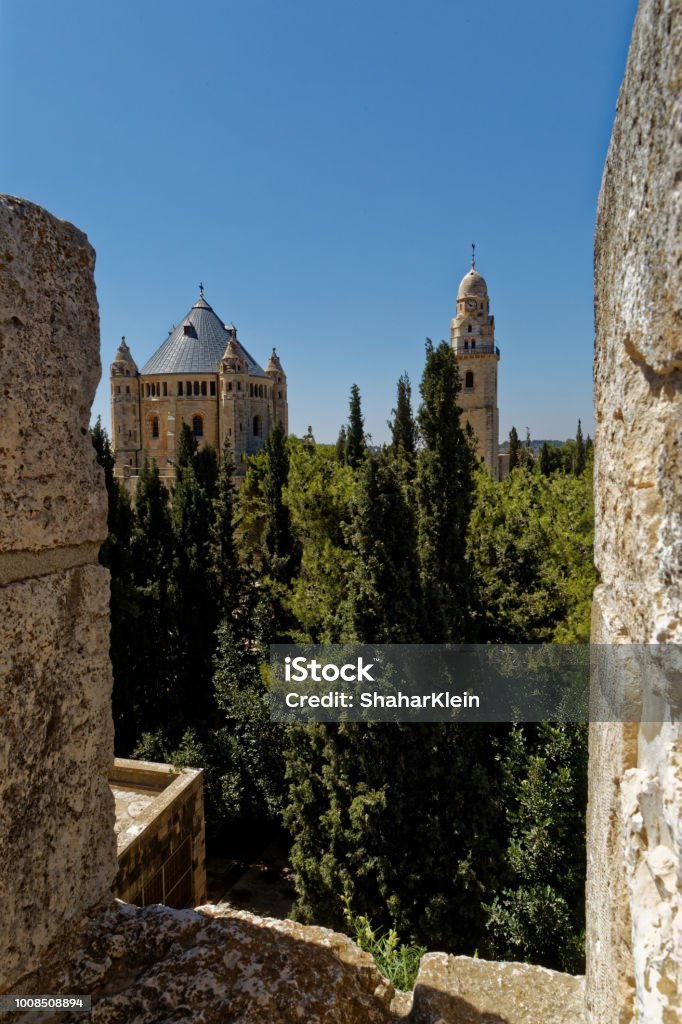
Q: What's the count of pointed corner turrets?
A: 3